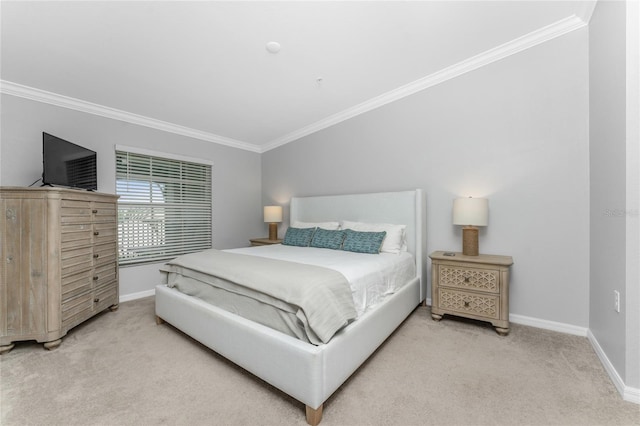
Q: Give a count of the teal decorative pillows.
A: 3